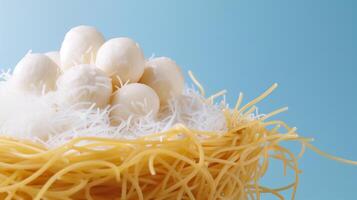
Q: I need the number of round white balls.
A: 7